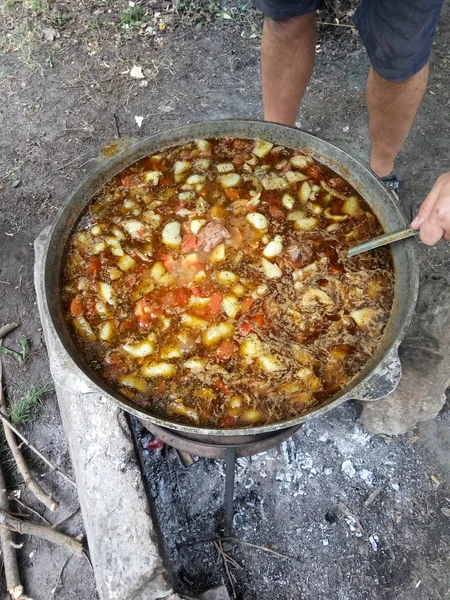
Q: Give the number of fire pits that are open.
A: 1